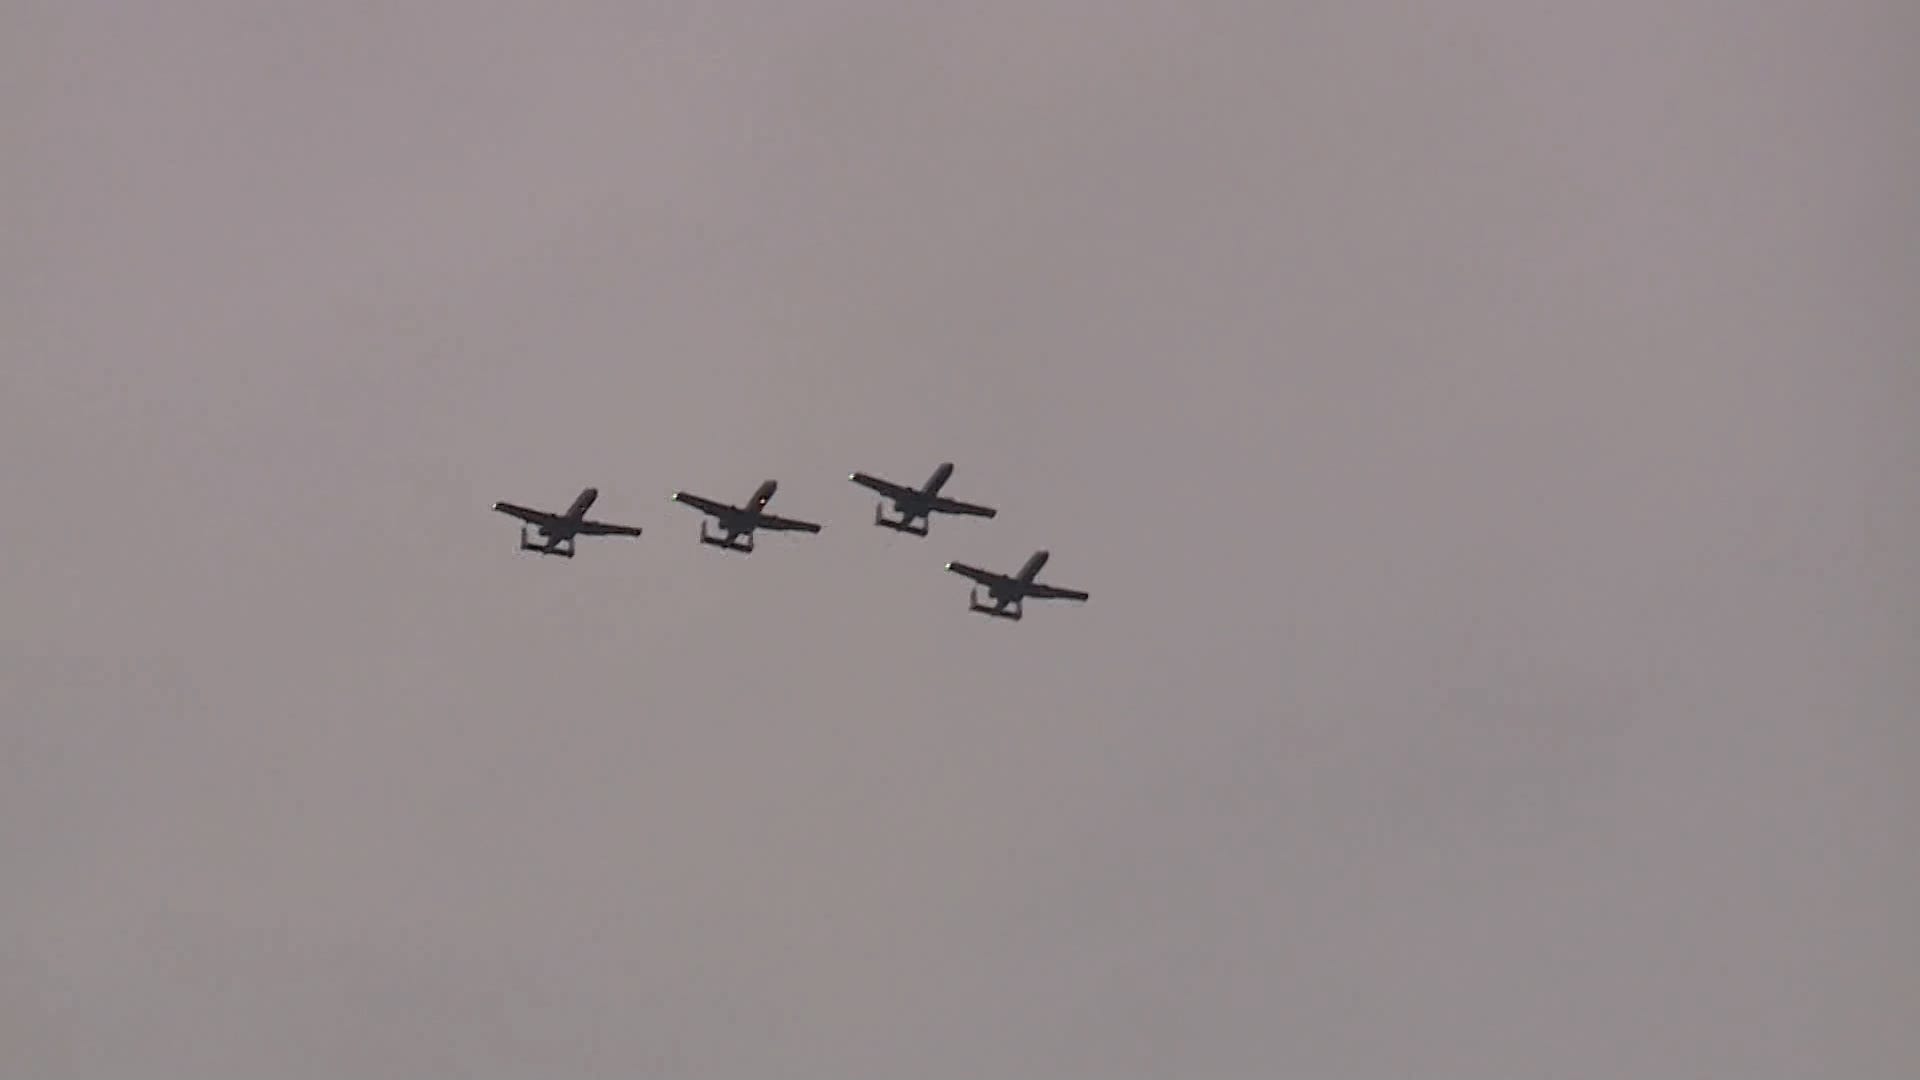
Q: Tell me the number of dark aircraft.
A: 4